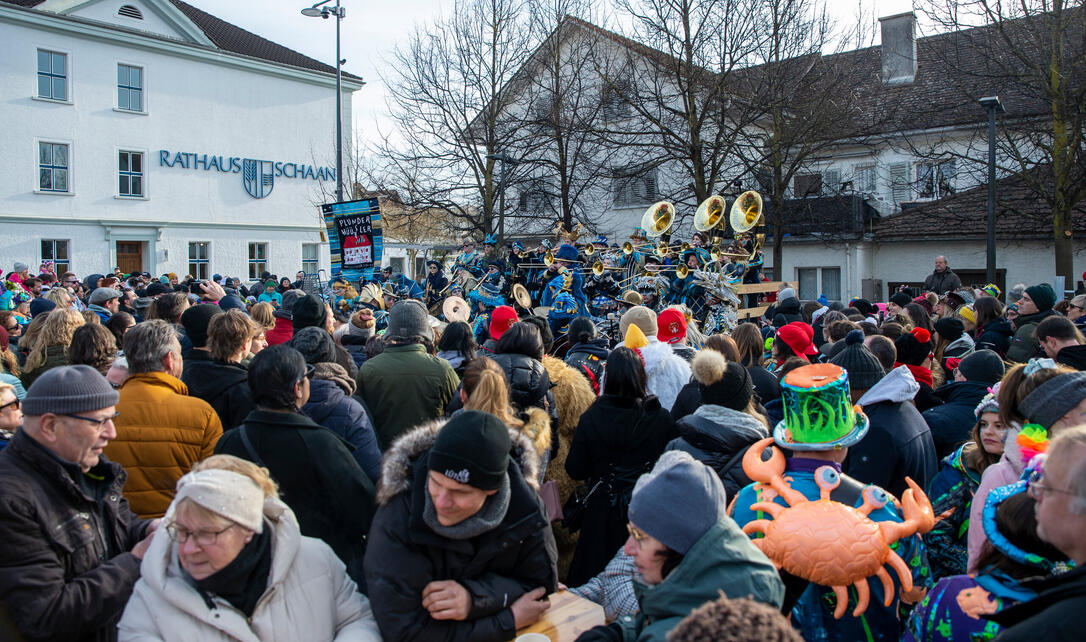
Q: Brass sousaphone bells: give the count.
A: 3